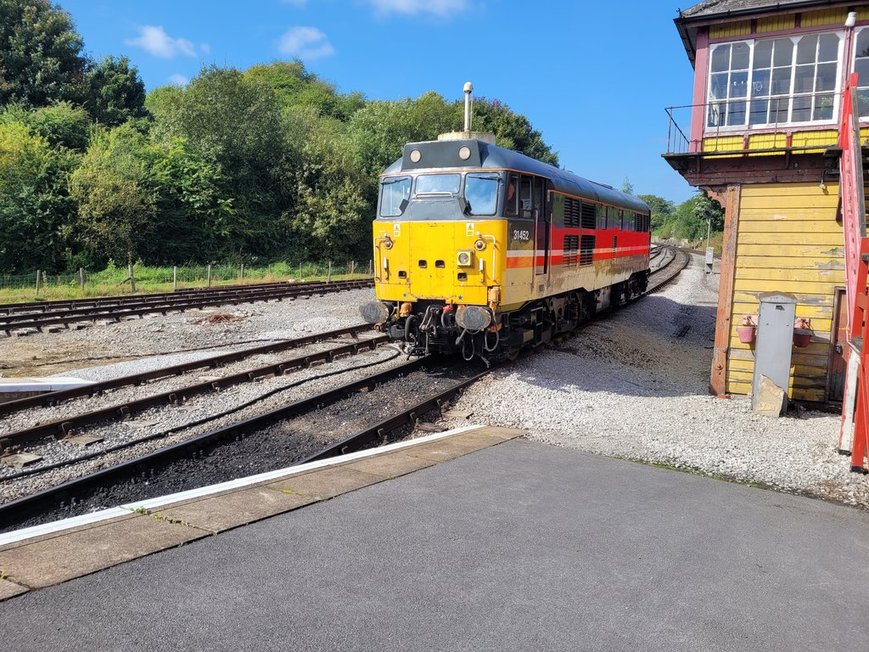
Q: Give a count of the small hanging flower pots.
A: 2